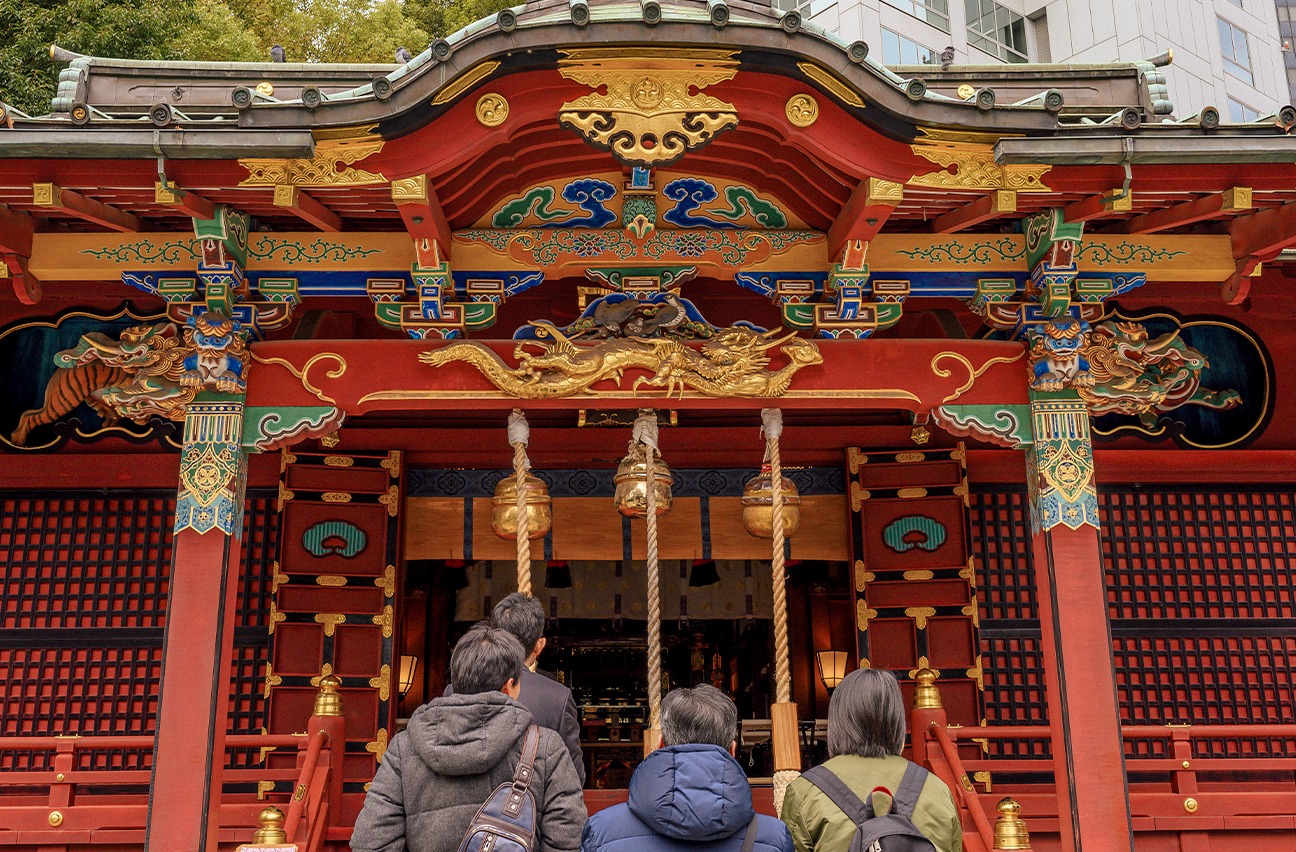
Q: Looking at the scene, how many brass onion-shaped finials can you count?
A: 4